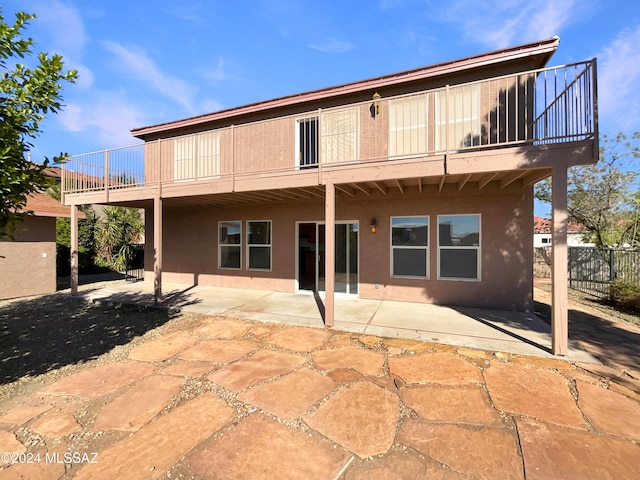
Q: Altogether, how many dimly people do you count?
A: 0